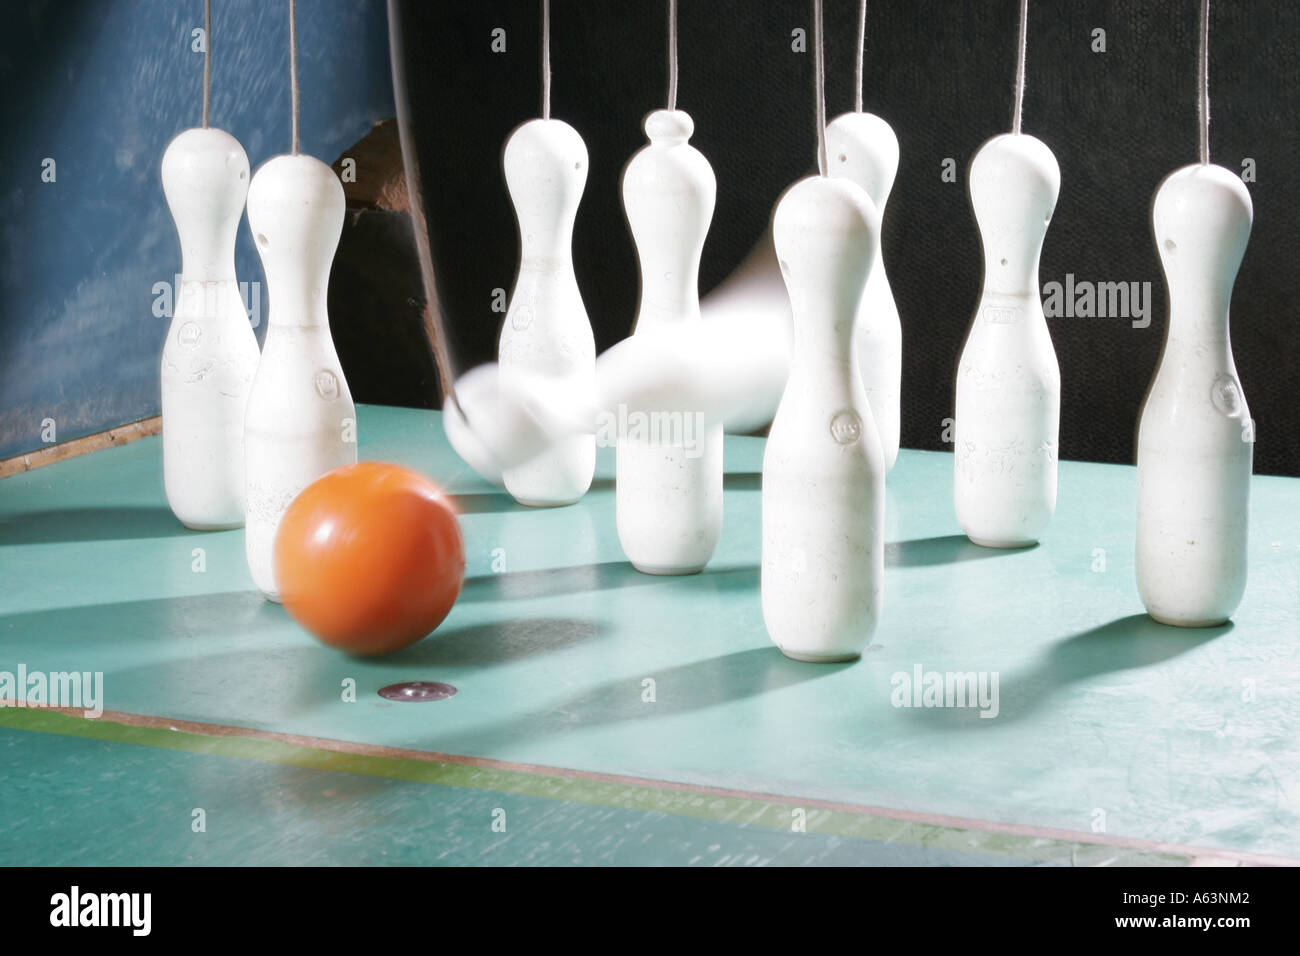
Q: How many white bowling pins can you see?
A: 9